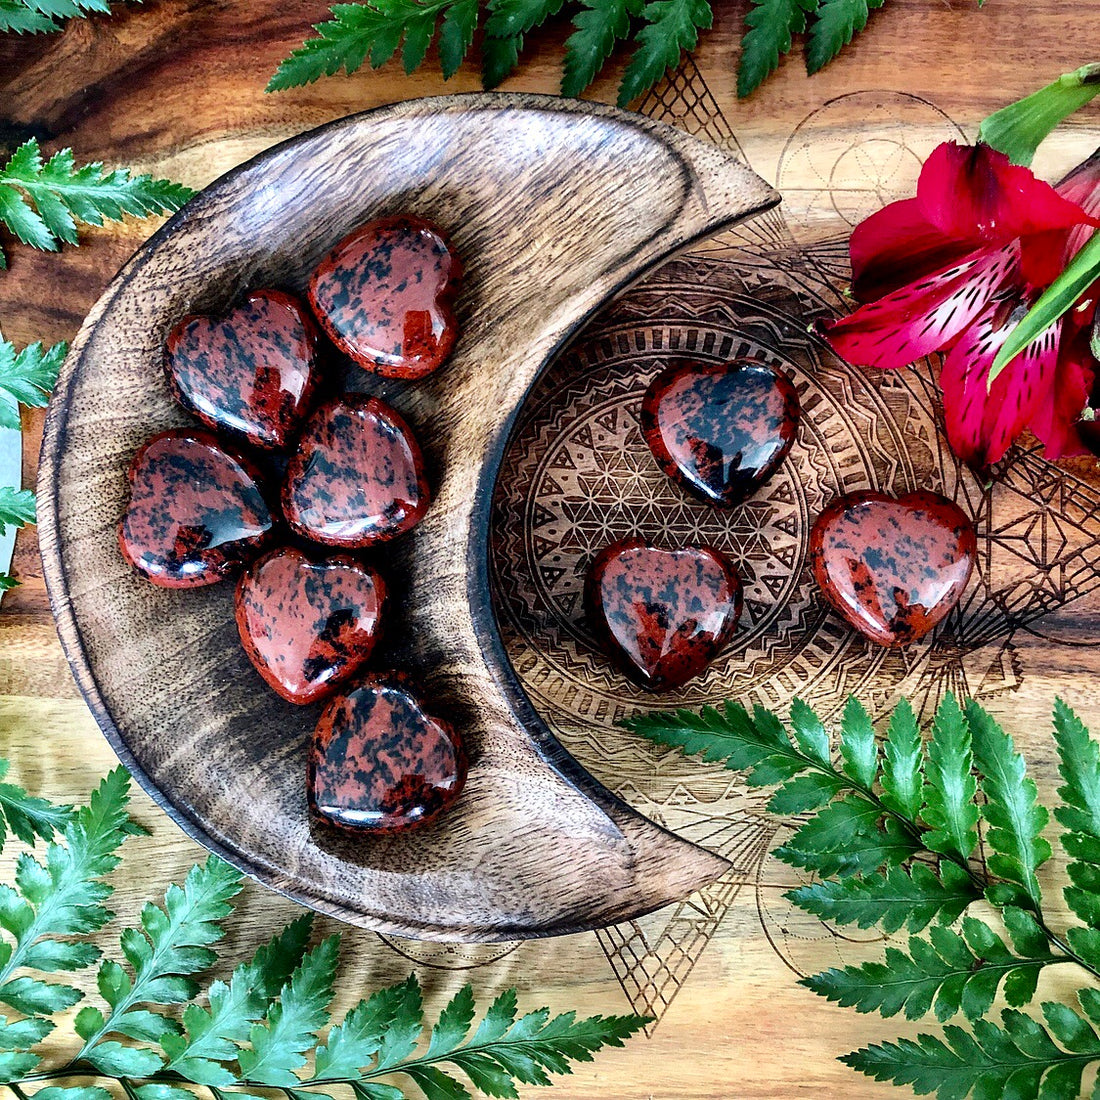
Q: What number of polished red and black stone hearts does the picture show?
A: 9